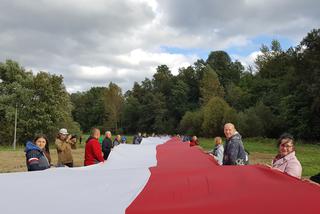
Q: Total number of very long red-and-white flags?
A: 1